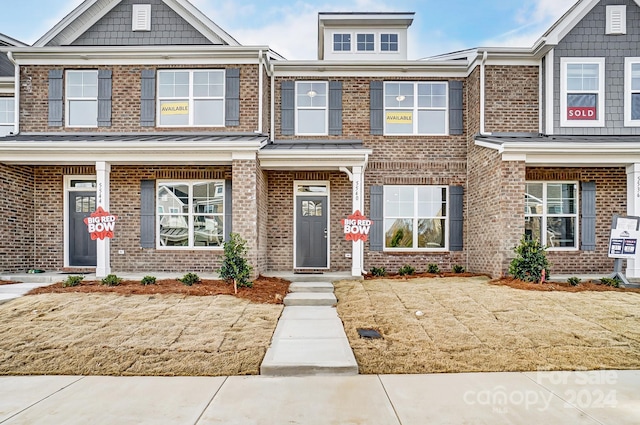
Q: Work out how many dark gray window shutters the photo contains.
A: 13